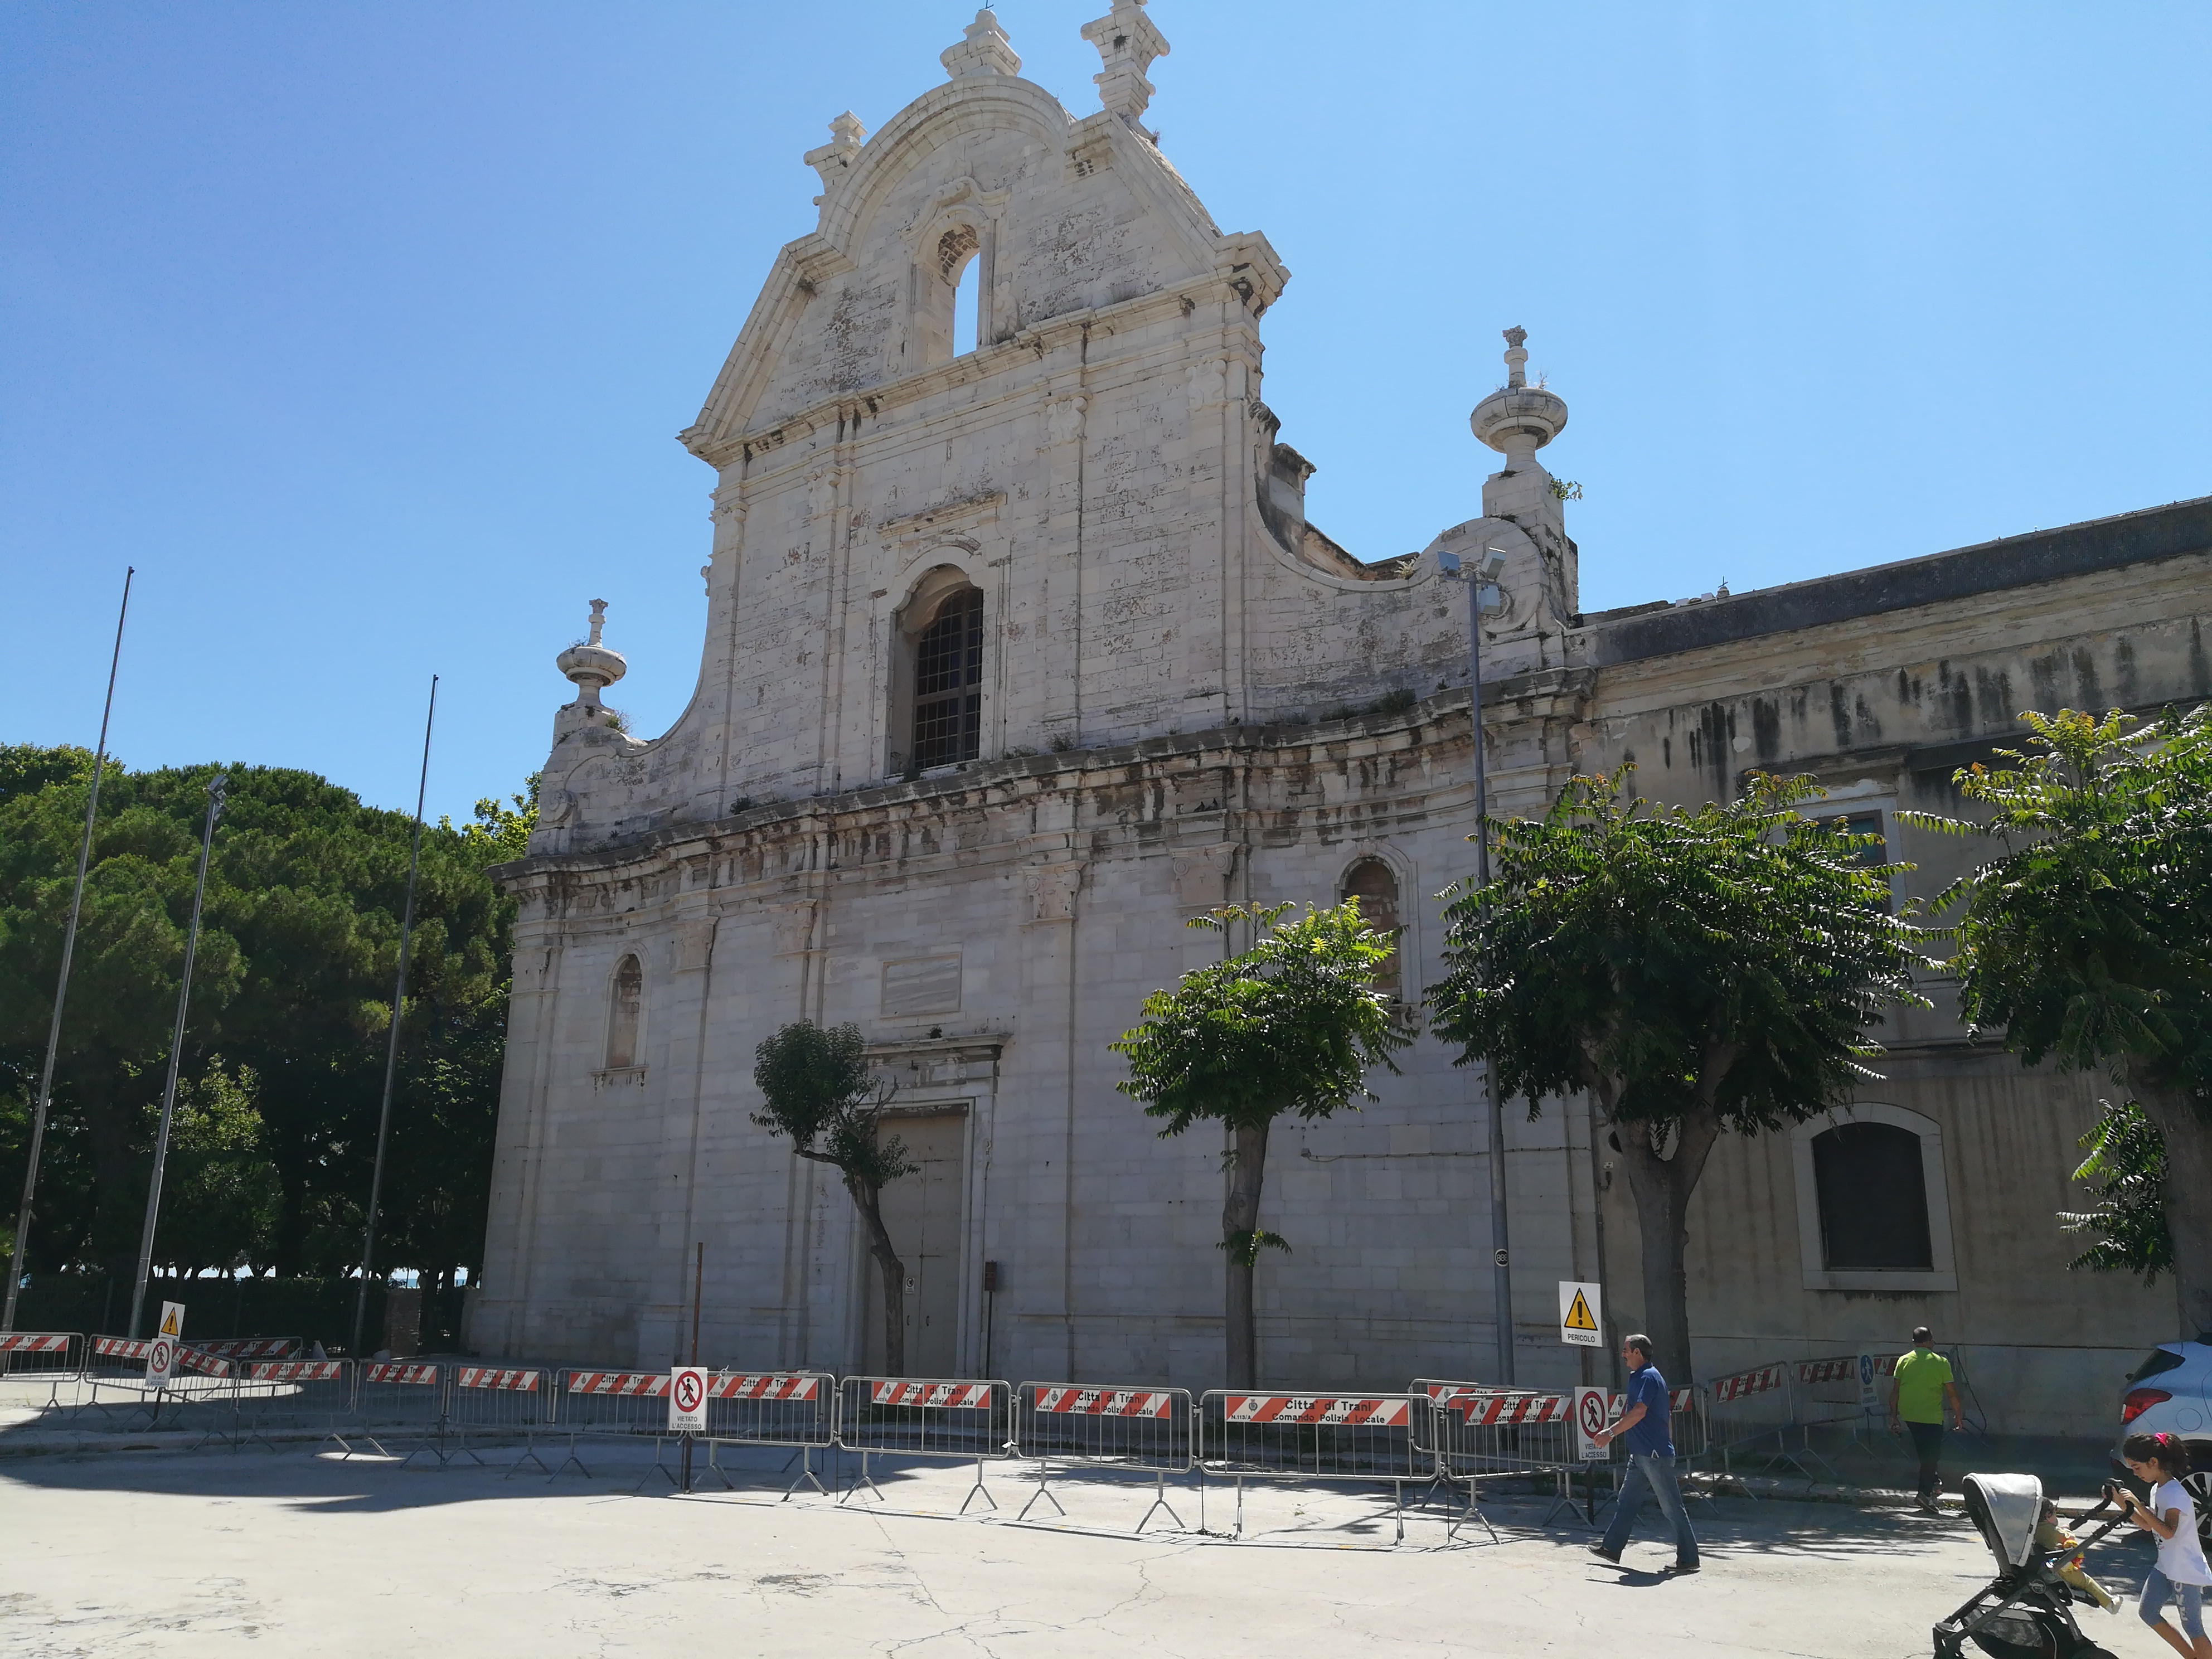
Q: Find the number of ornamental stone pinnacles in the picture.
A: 5